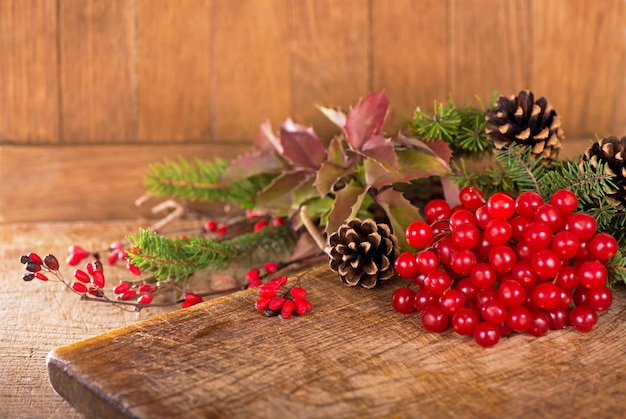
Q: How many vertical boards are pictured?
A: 8